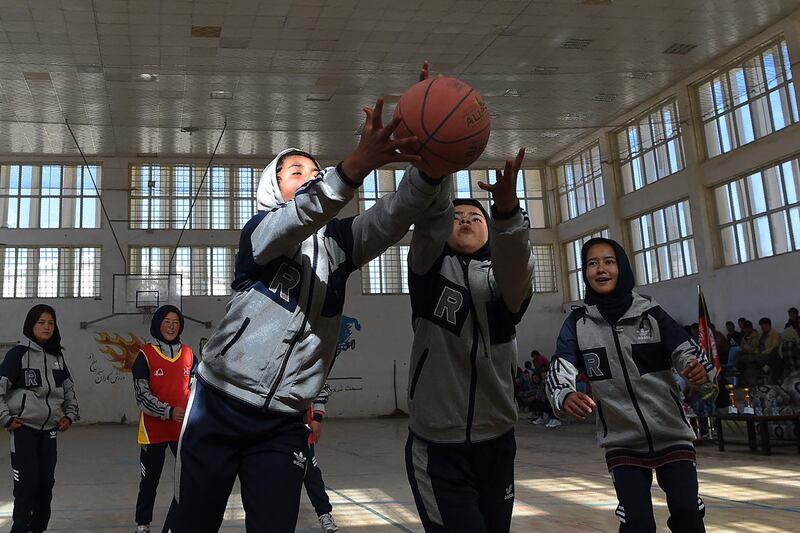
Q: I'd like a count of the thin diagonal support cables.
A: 2